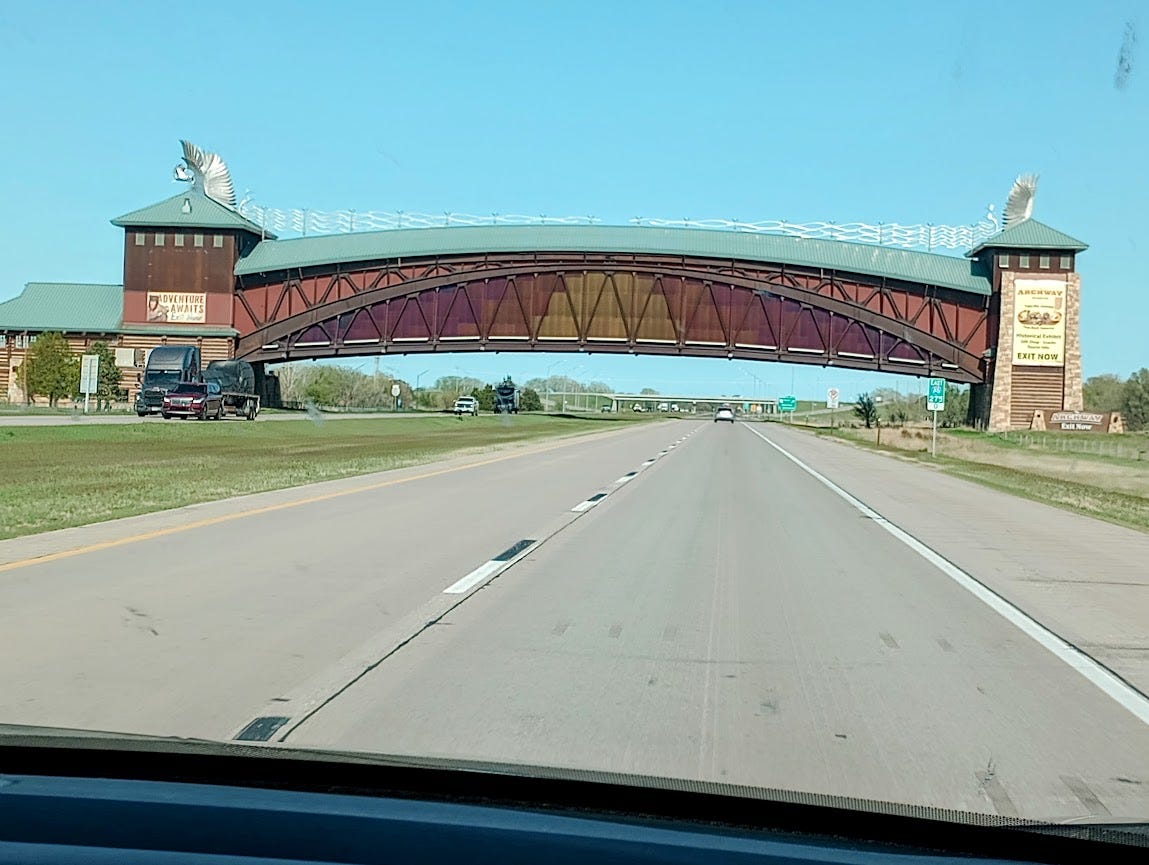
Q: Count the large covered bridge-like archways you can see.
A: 1